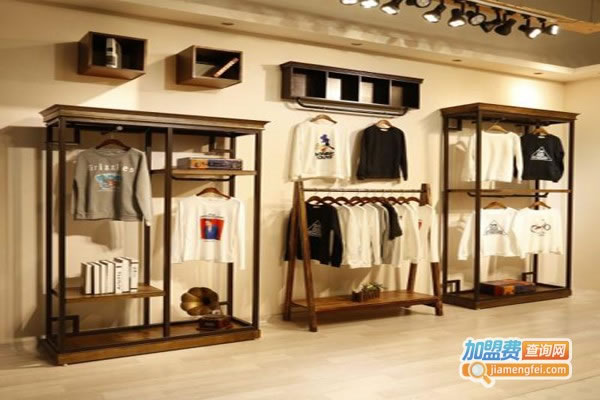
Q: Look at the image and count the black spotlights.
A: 11